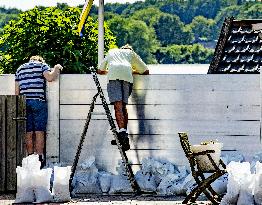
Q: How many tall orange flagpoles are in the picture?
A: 0